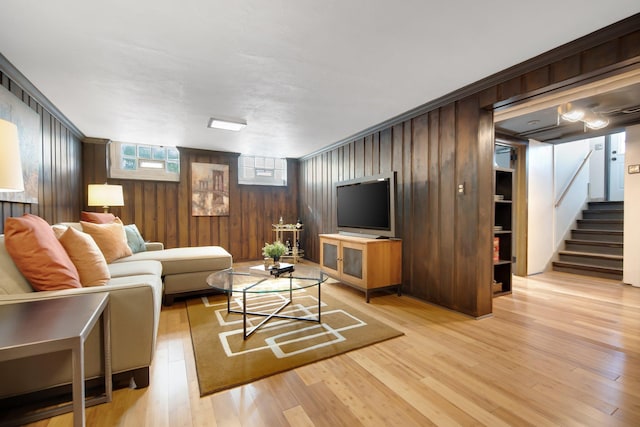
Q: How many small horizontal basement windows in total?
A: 2